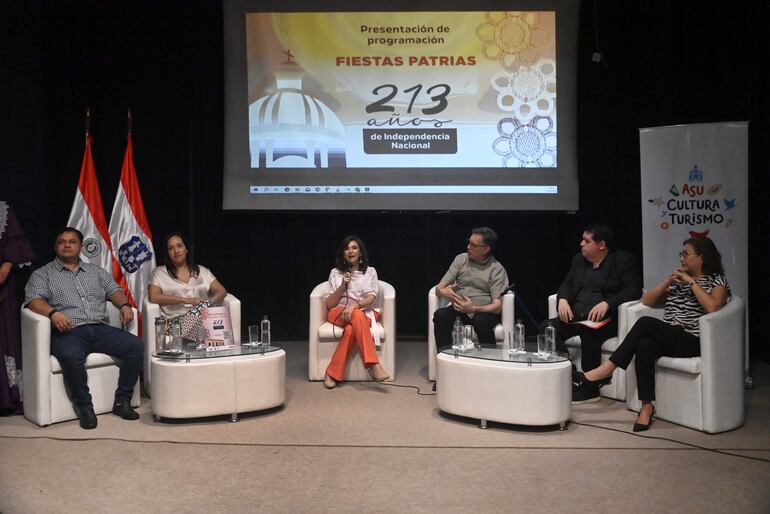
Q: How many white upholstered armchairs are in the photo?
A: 6